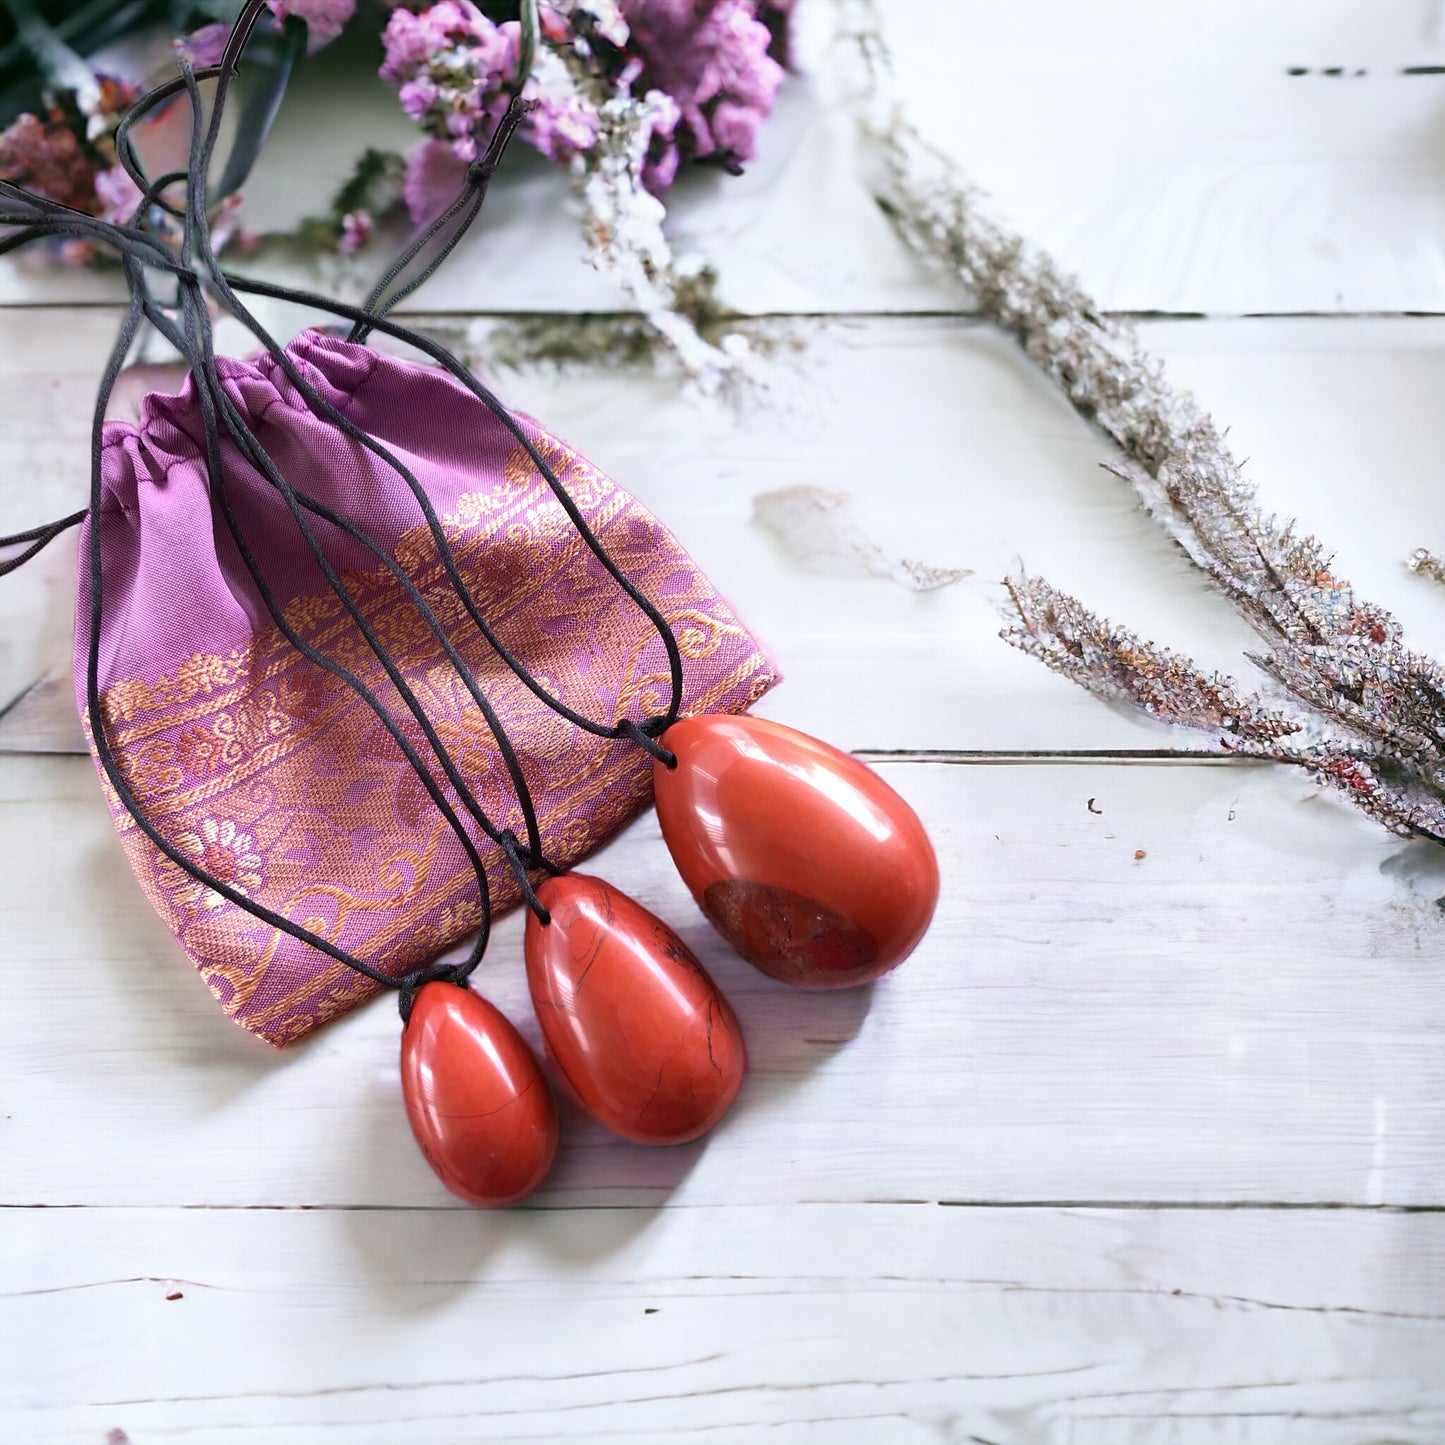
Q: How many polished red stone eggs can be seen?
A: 3